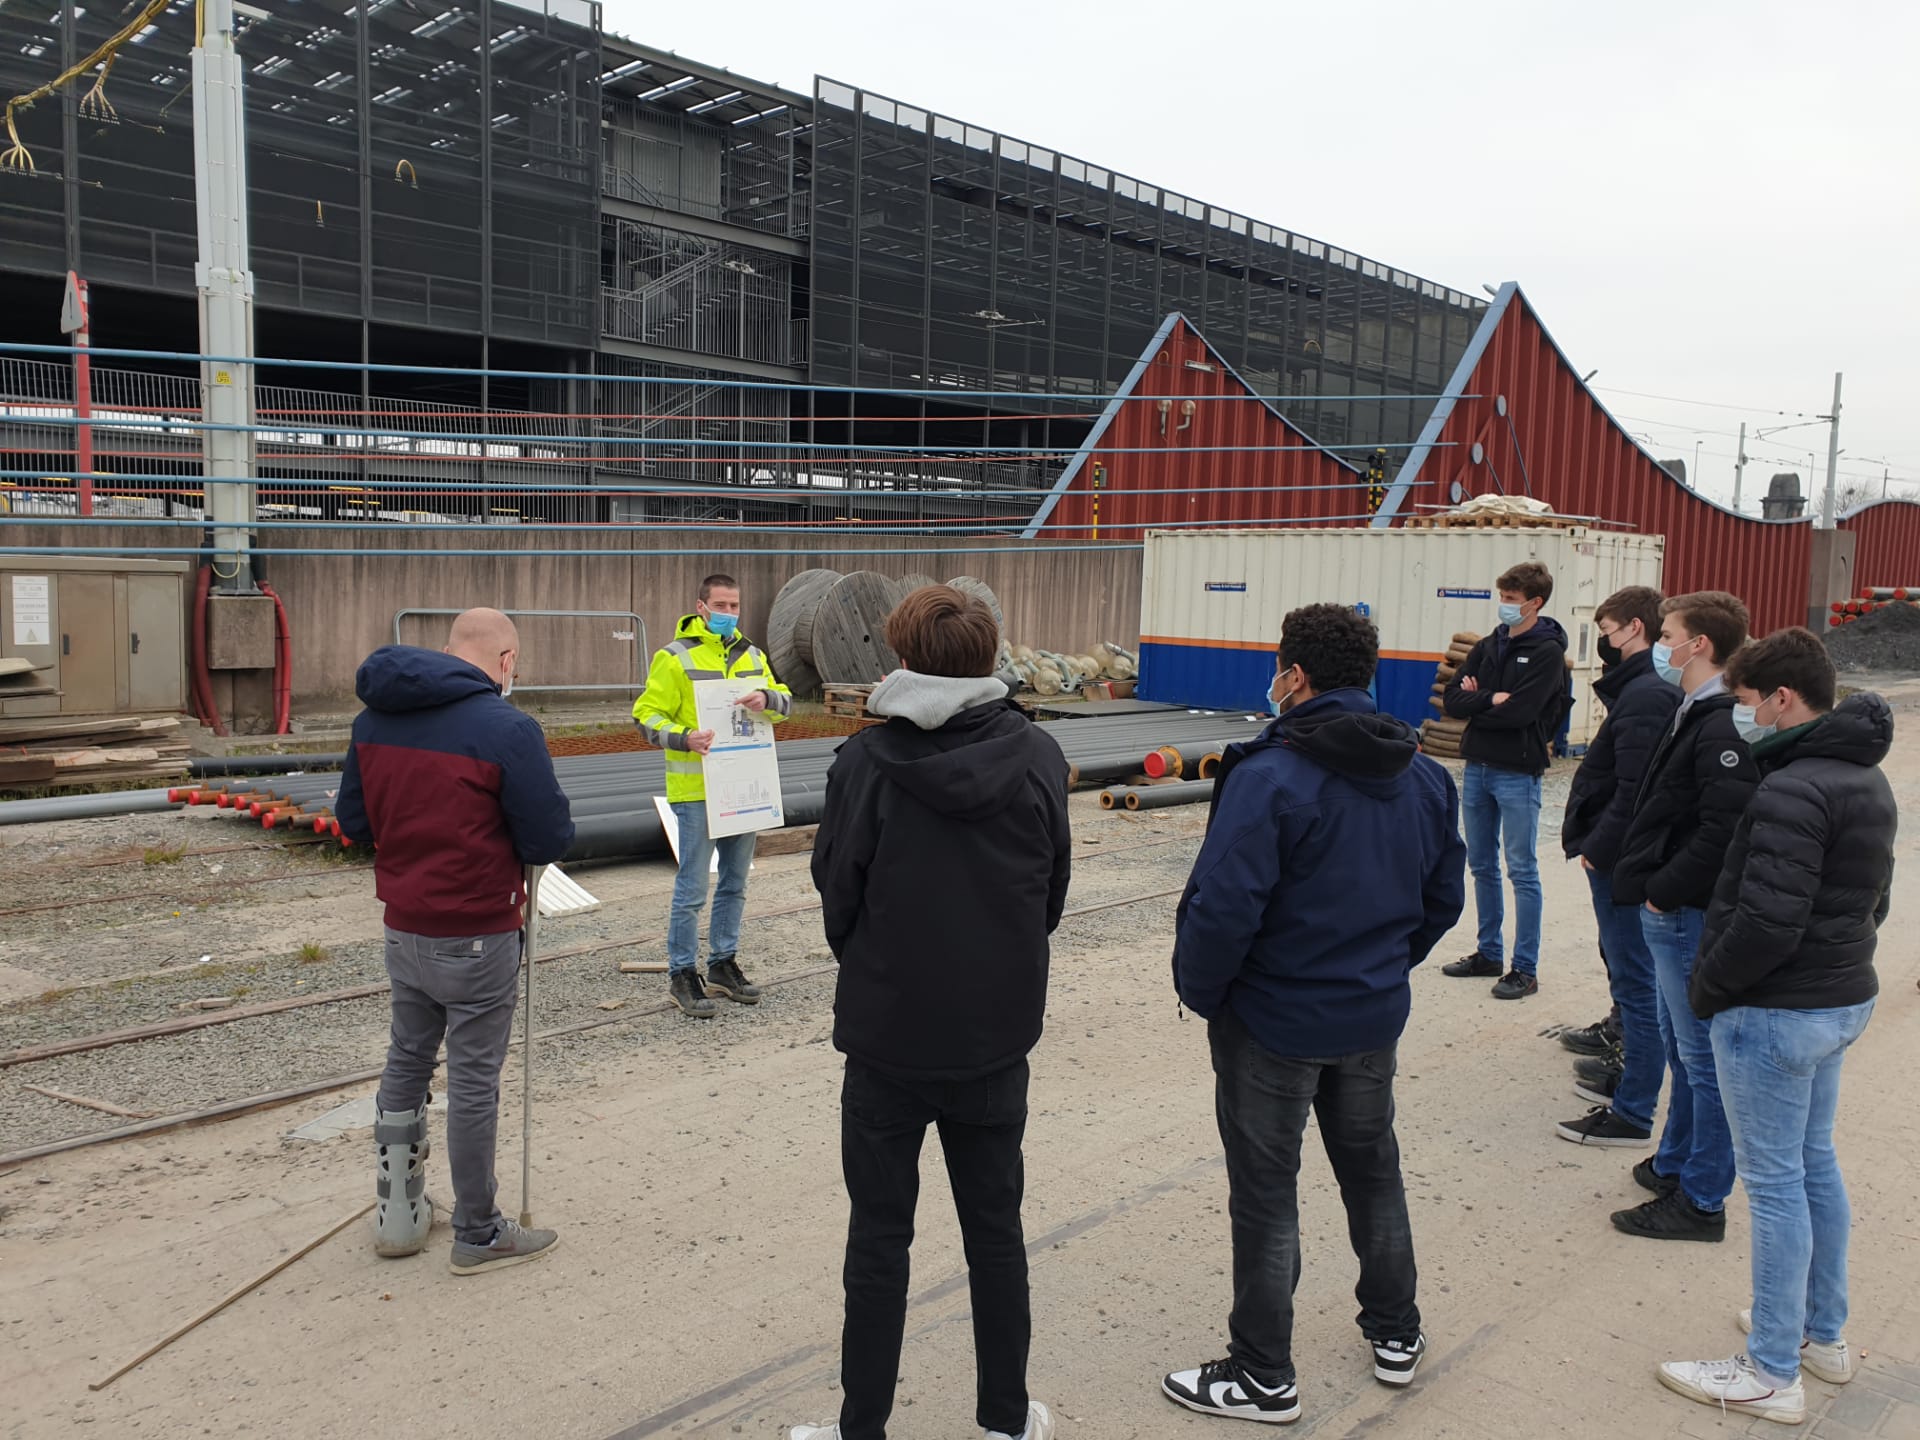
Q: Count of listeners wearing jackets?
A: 7